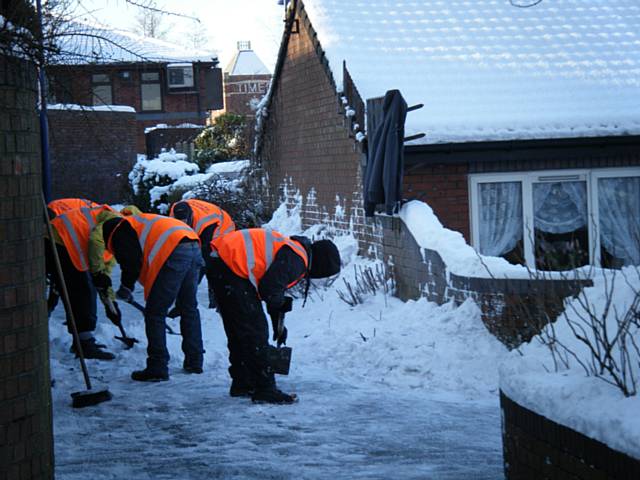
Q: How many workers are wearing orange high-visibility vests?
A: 5